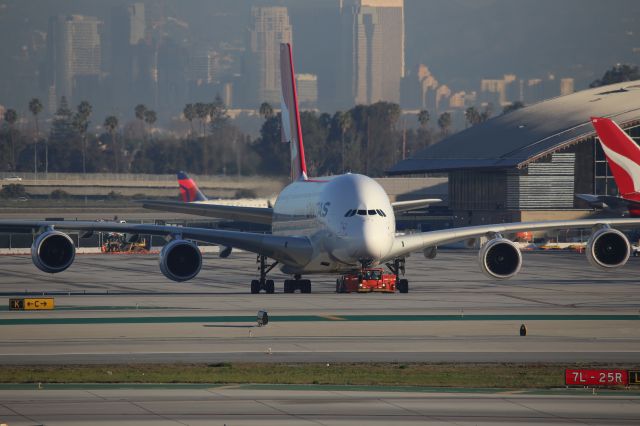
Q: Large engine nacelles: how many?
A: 4